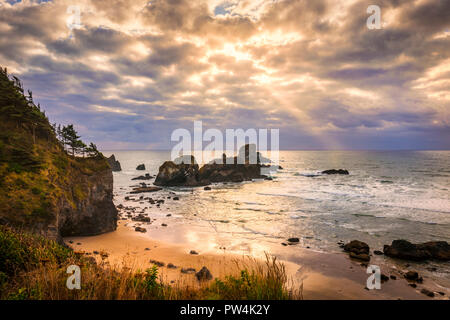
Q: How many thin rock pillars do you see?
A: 0